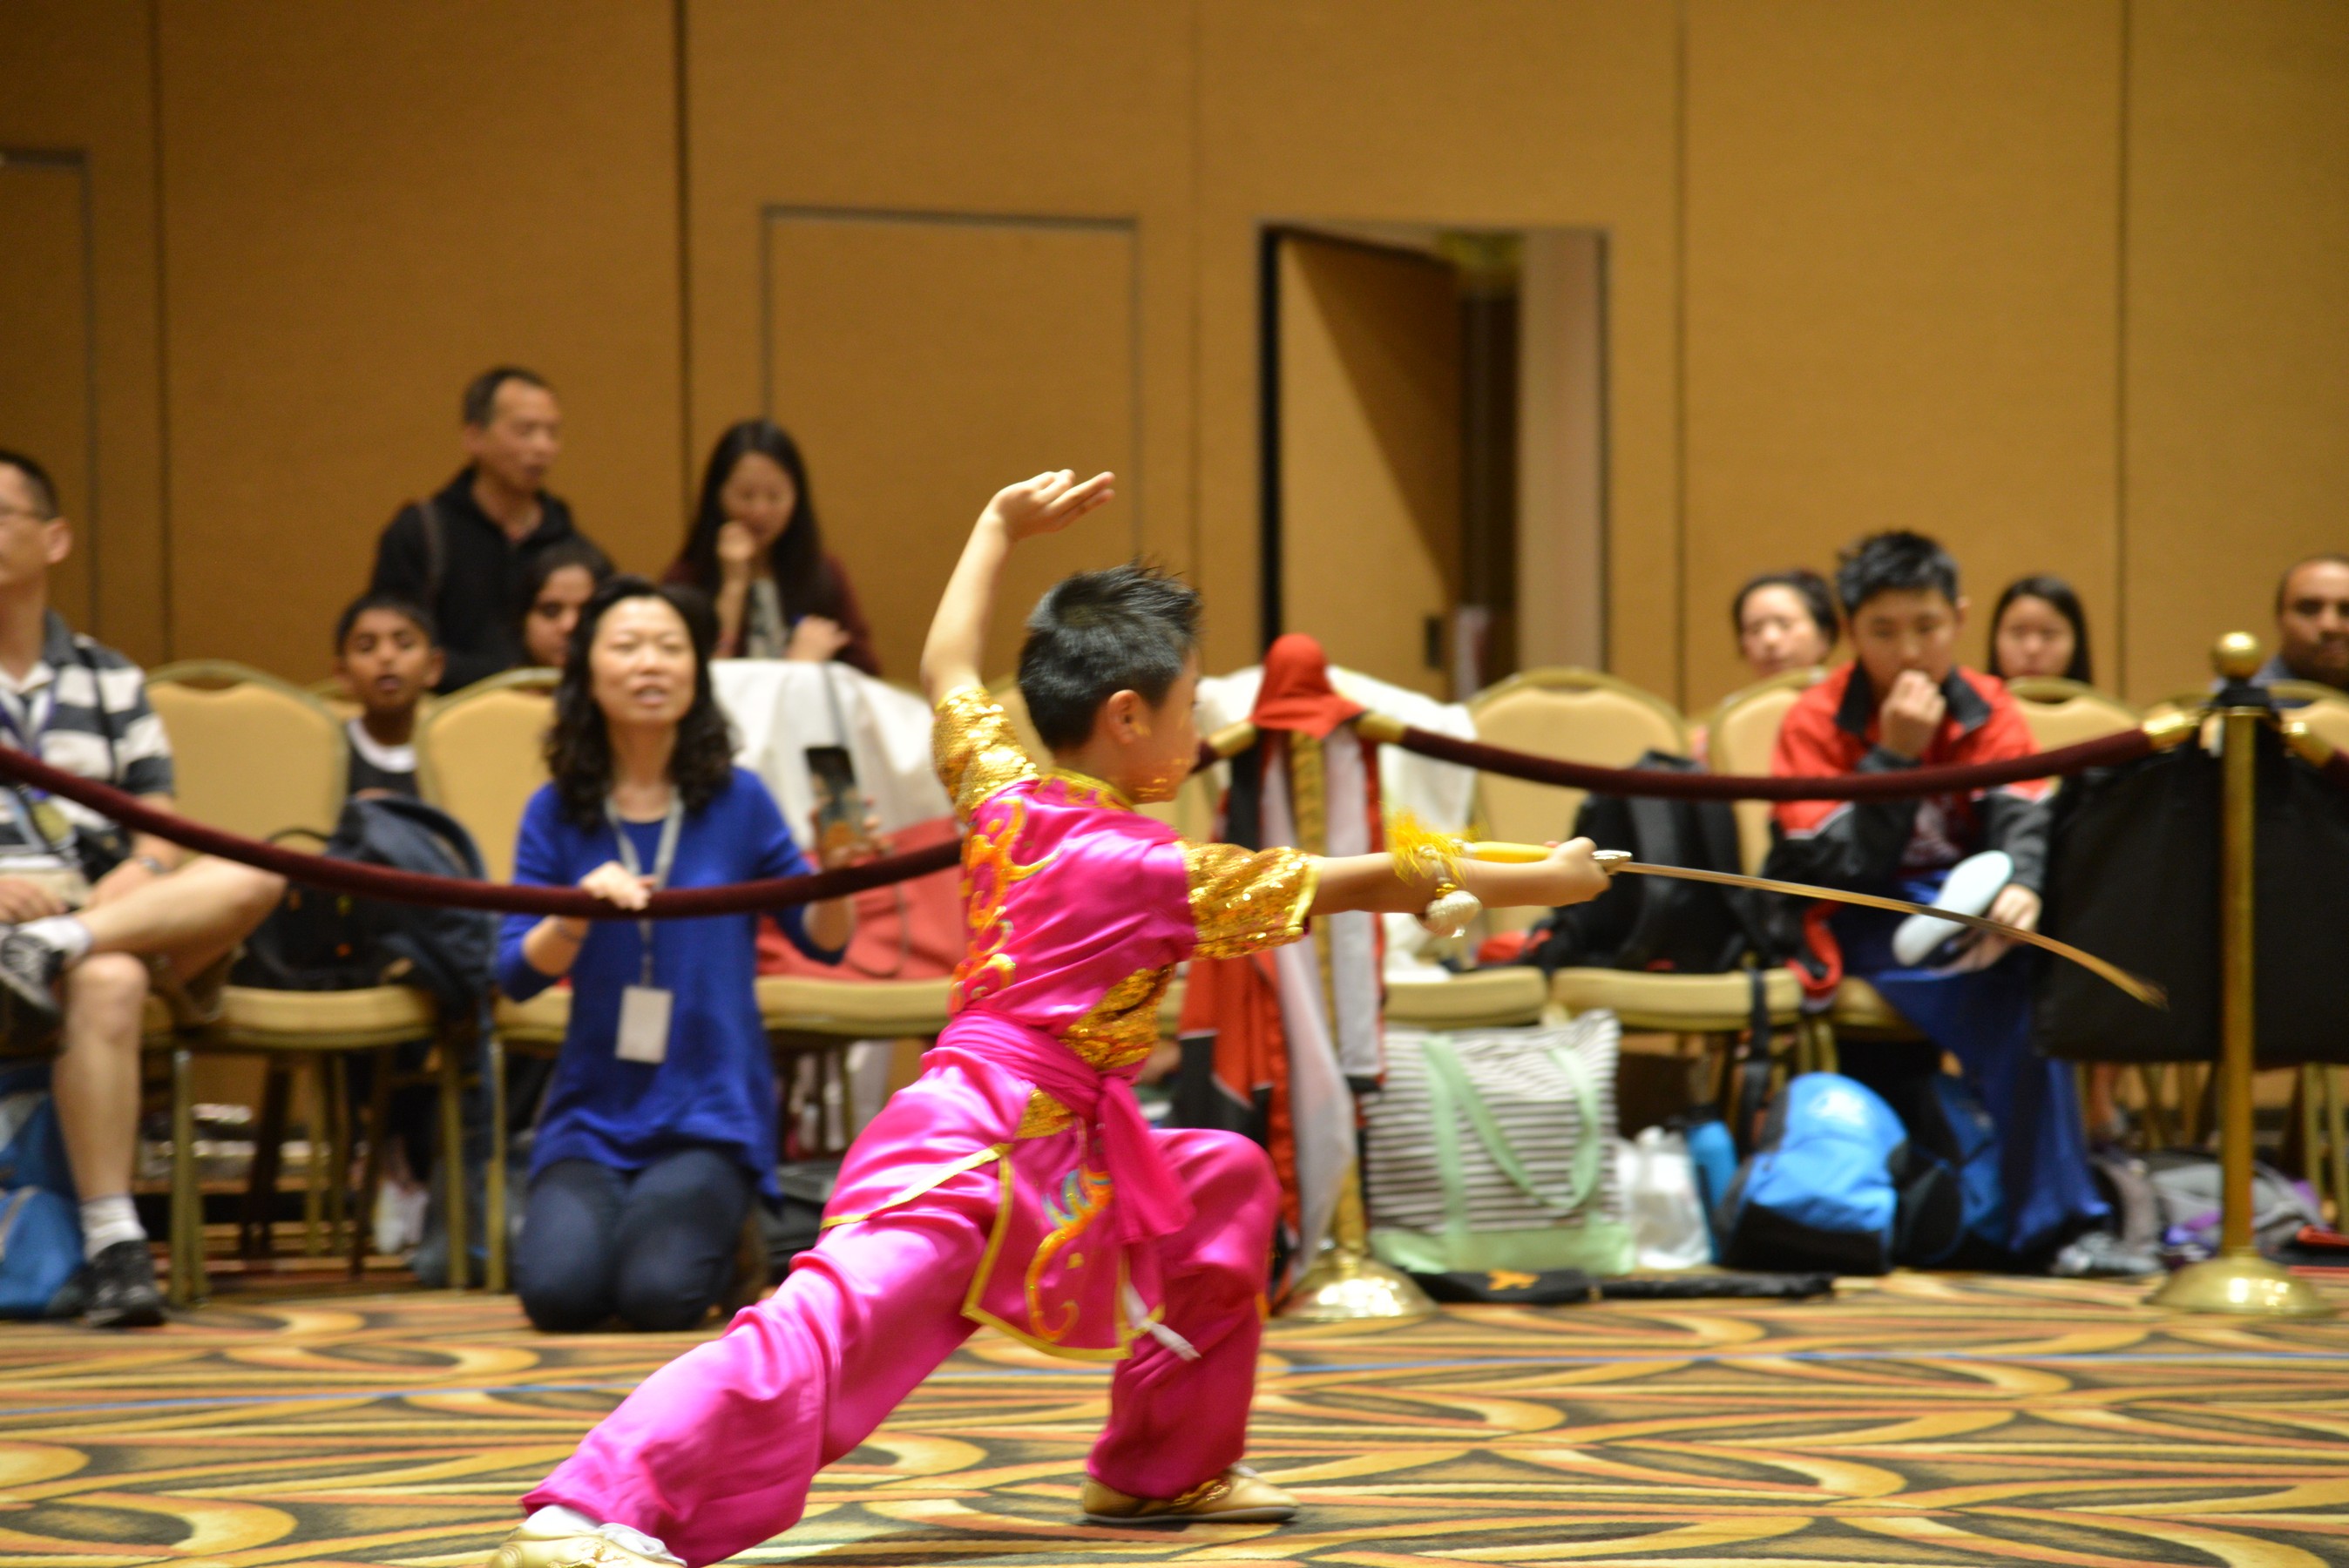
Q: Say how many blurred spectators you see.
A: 10